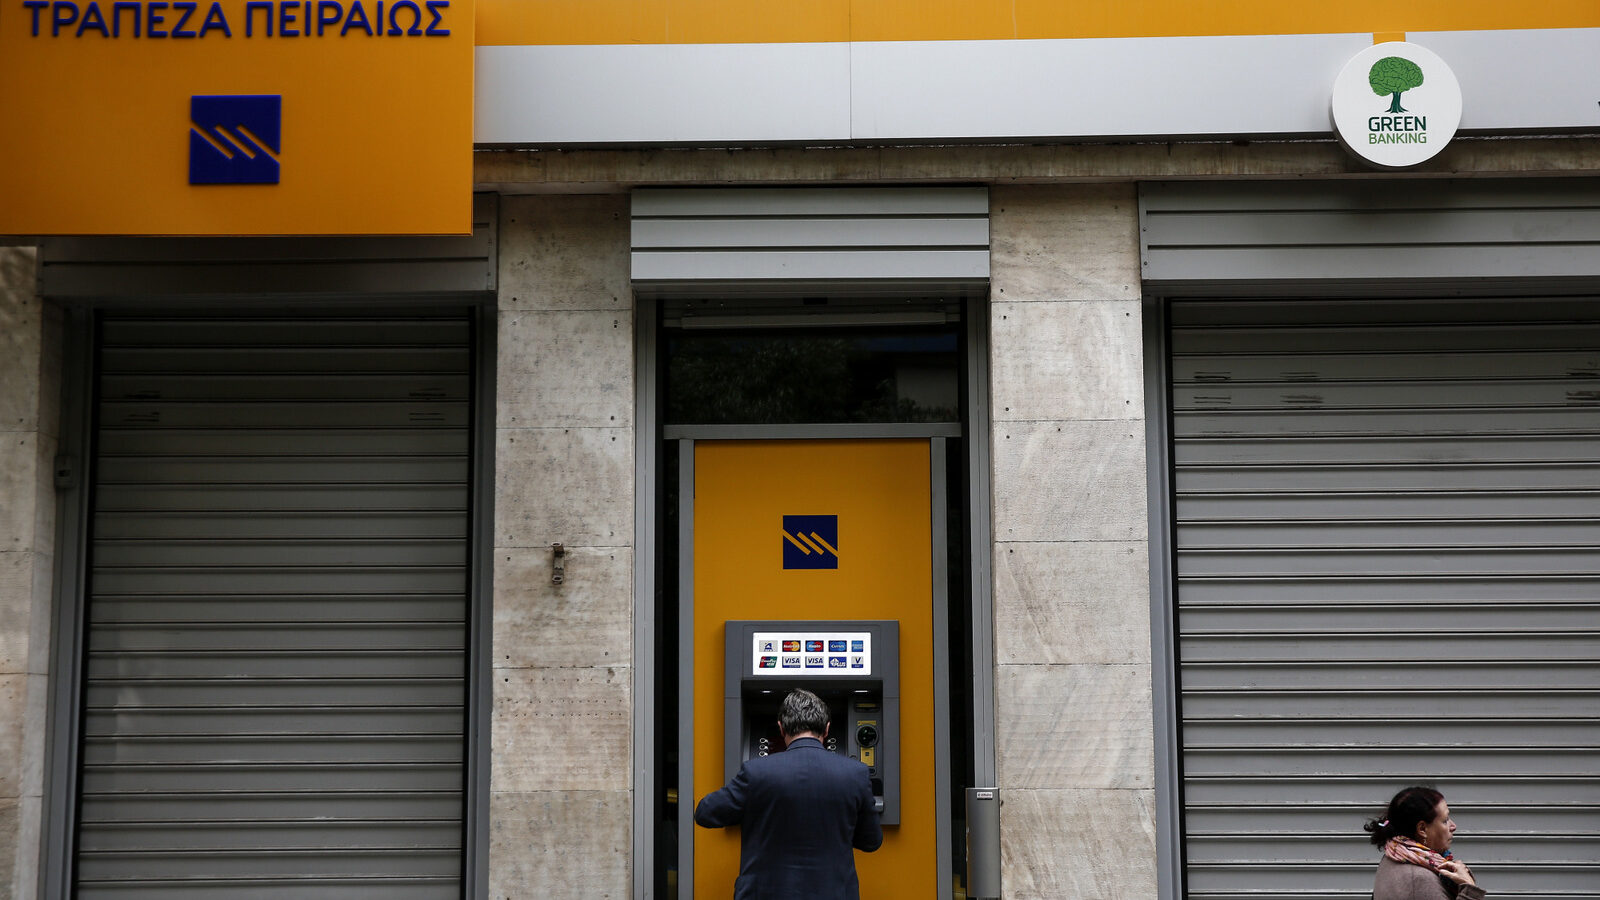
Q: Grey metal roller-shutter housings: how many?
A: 3